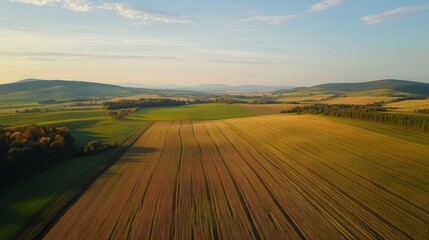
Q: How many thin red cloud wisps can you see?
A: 0